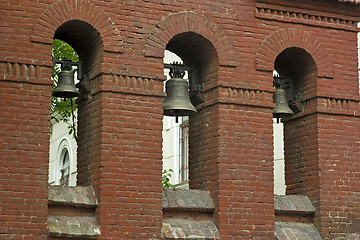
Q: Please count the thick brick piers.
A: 4